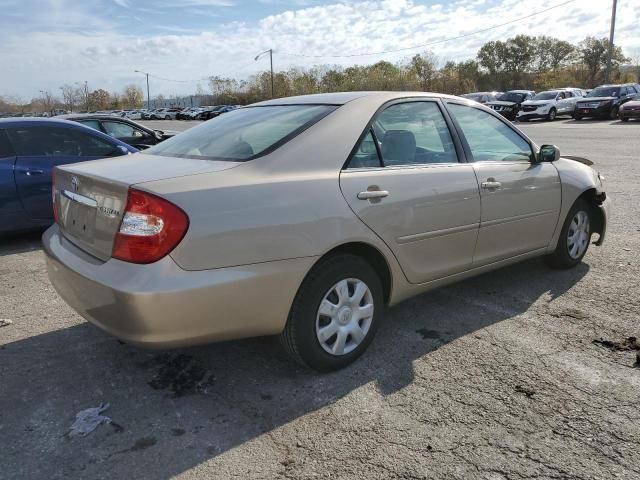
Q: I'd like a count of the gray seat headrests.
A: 1